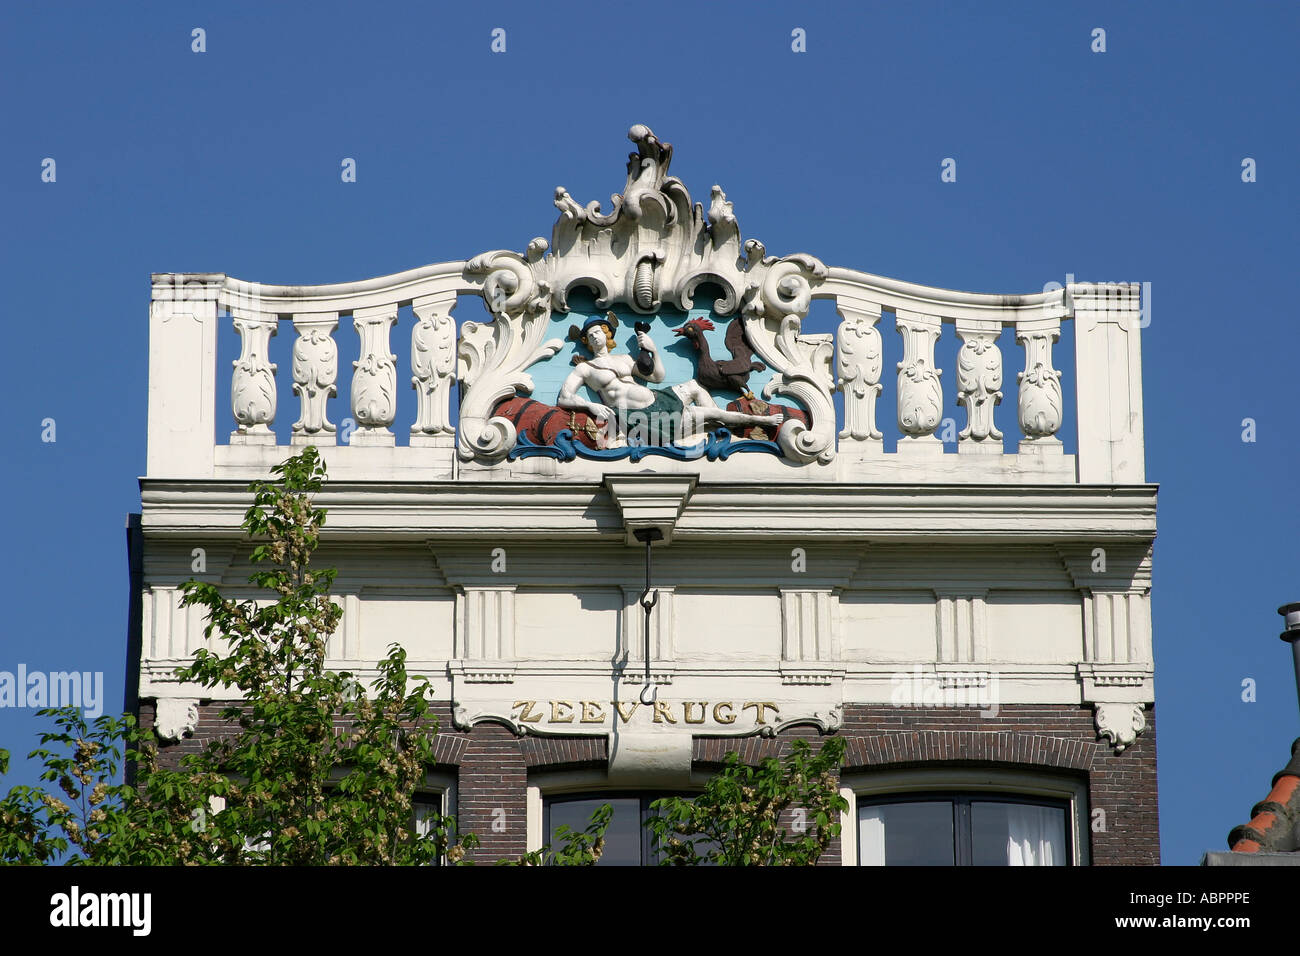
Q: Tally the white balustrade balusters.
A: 8